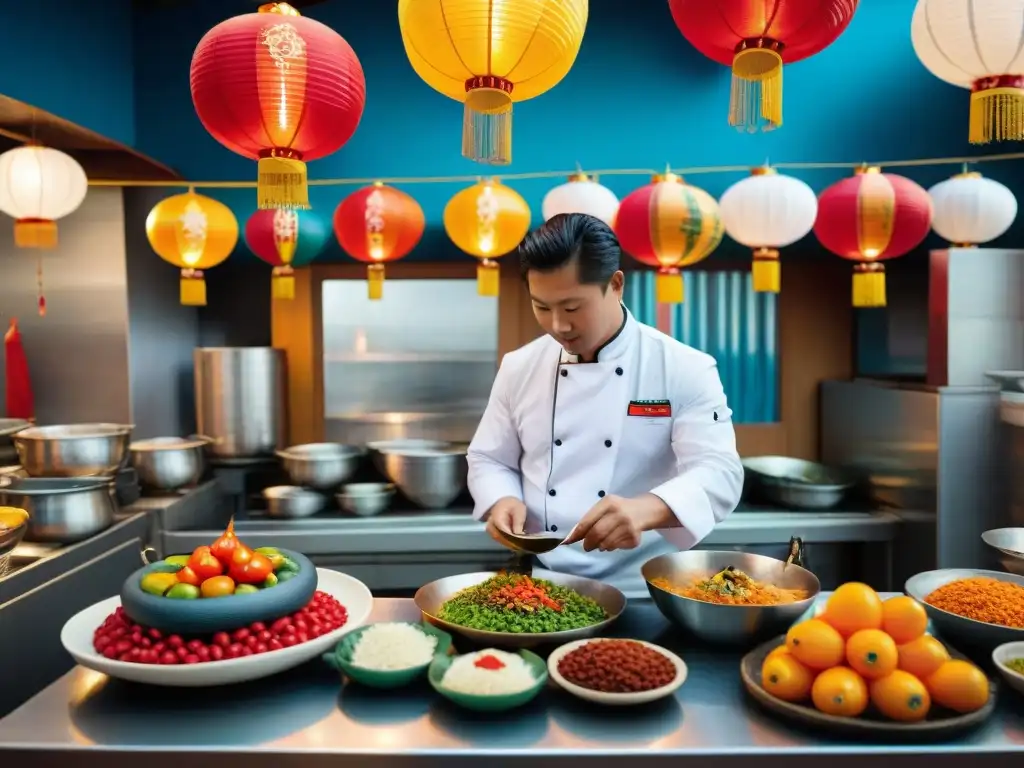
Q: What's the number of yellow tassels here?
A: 12